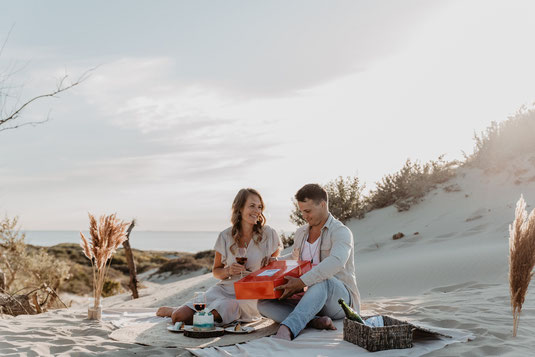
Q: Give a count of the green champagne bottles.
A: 1